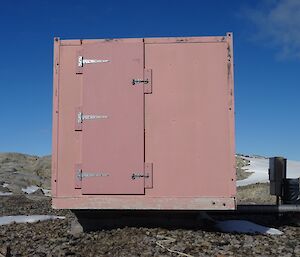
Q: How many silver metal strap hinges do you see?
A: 3